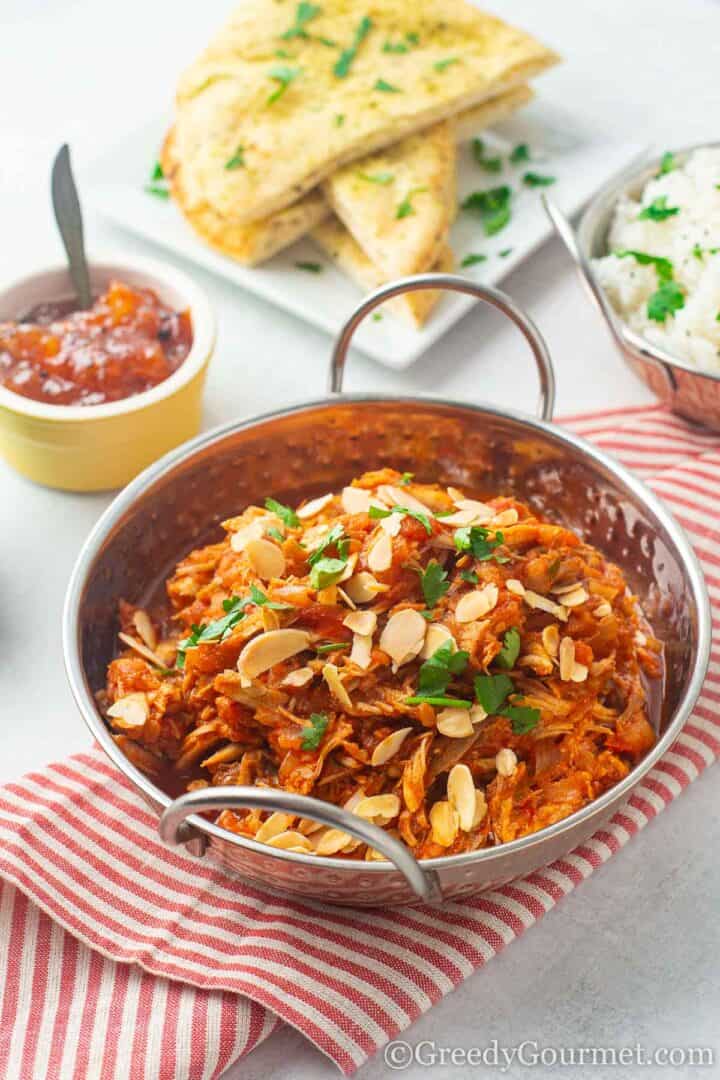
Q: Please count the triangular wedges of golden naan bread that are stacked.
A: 4